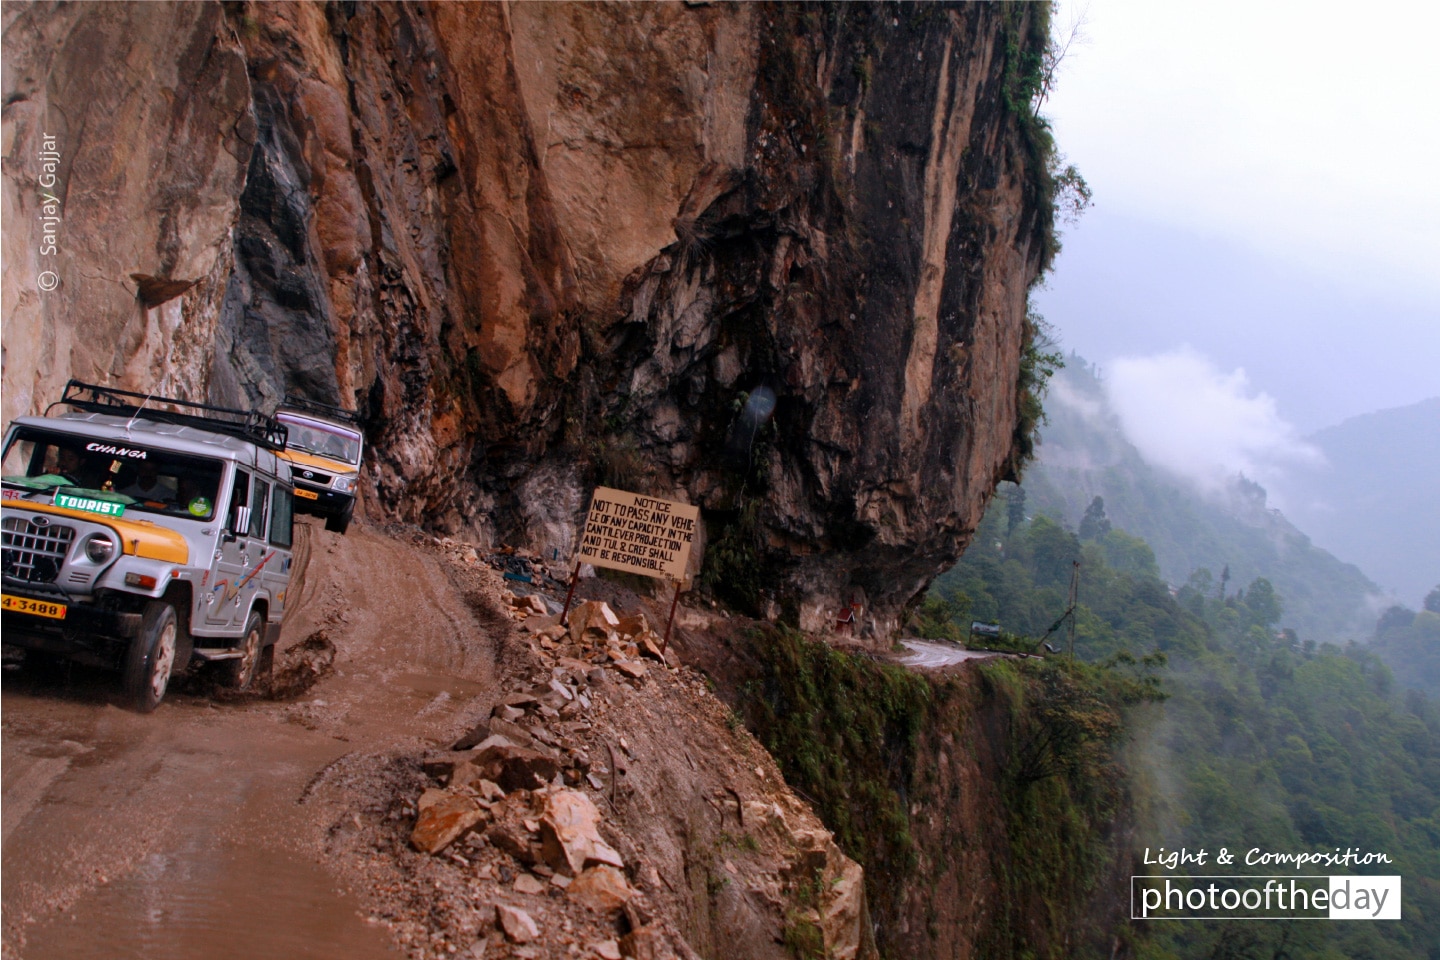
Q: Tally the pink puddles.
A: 0